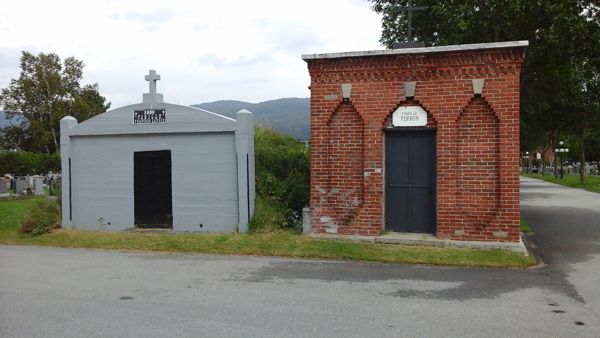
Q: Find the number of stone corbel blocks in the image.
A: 3